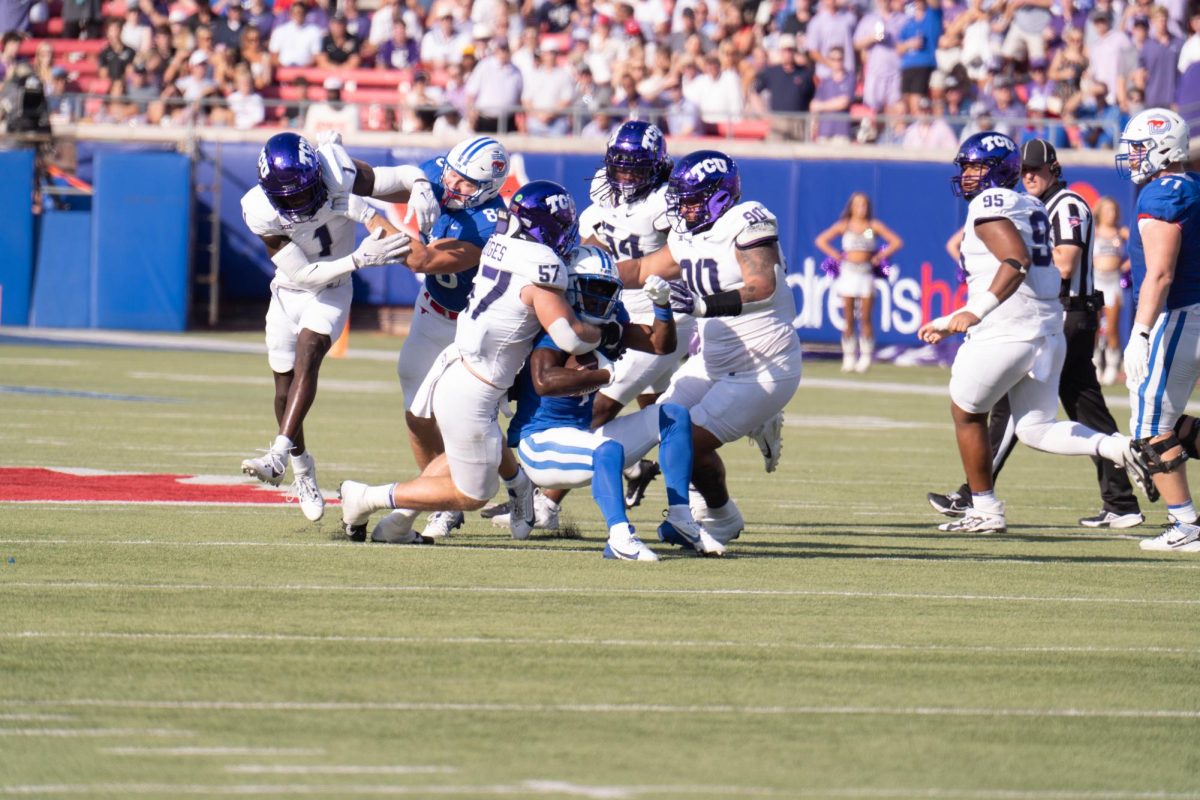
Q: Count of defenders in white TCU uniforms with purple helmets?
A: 5